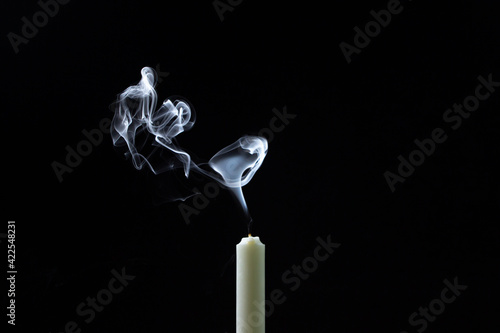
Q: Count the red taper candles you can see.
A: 0